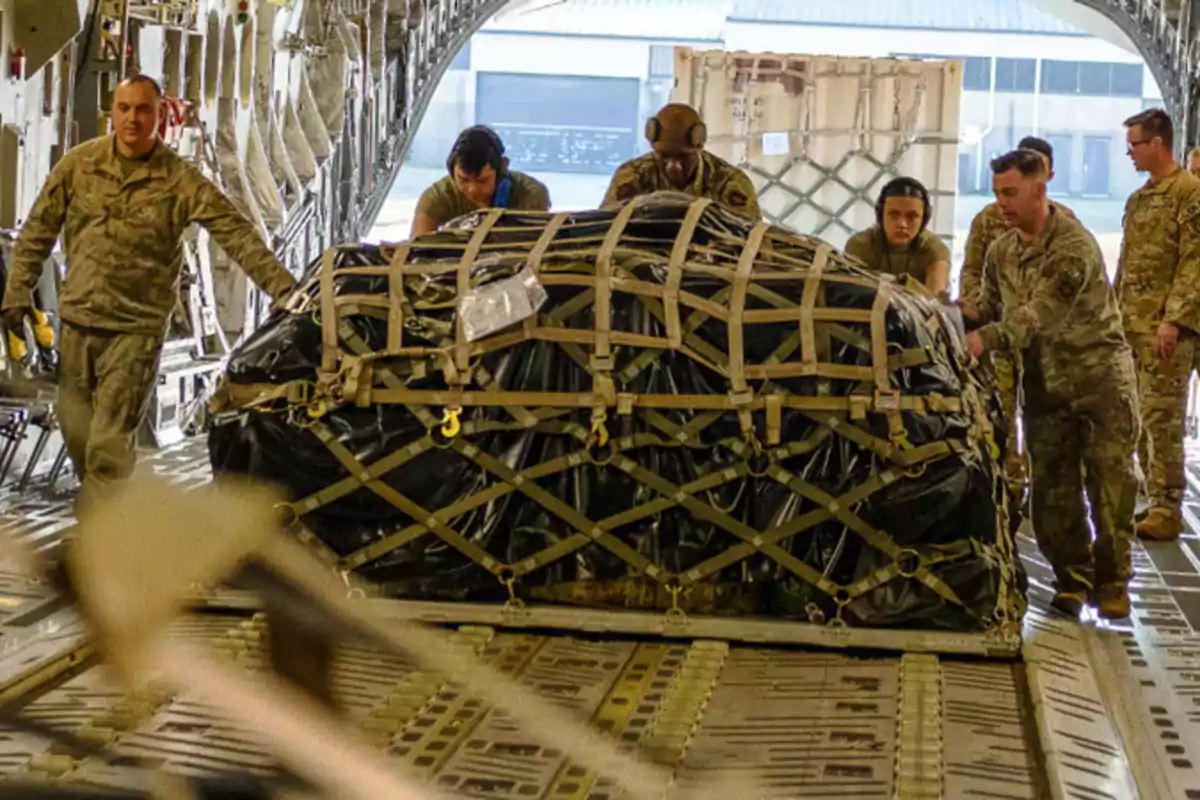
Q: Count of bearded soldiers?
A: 0